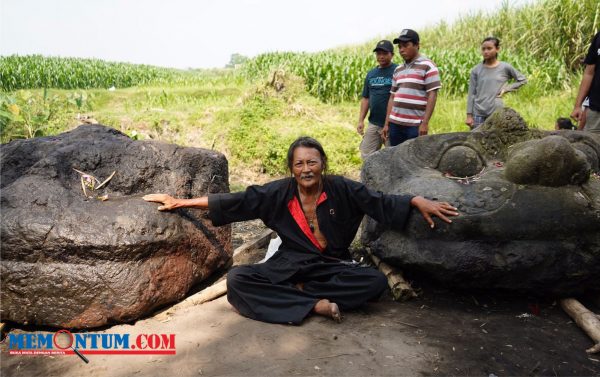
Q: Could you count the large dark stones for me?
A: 2